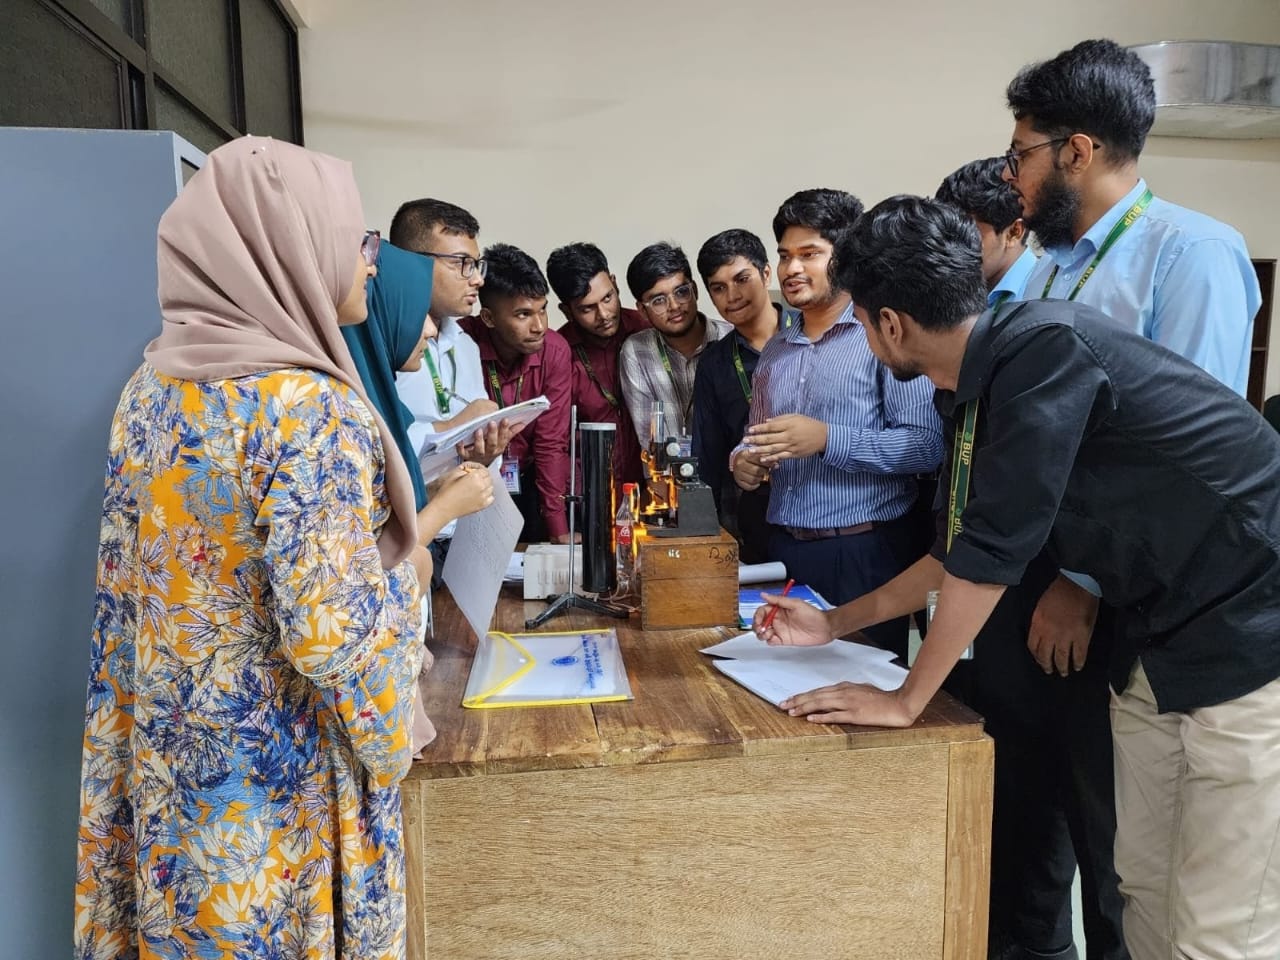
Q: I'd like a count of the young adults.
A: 11